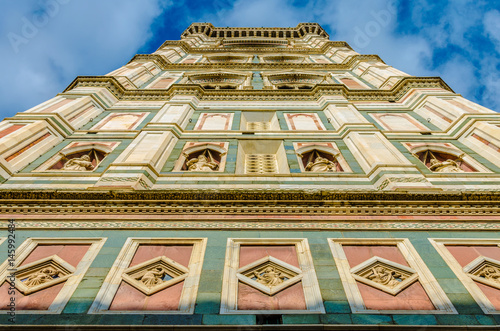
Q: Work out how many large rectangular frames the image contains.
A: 5